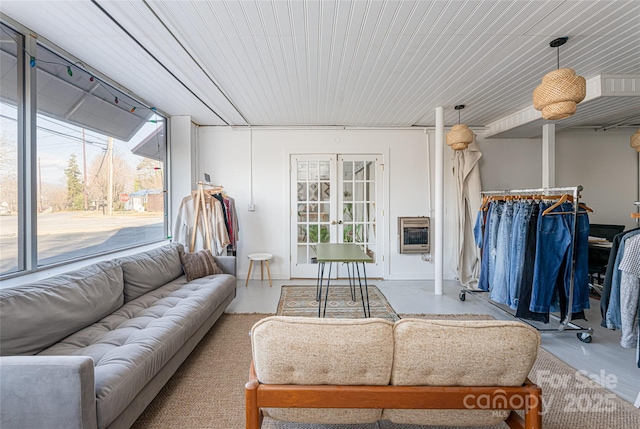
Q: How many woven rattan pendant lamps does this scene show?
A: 3